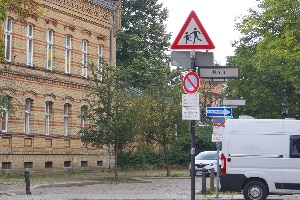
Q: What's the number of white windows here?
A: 11